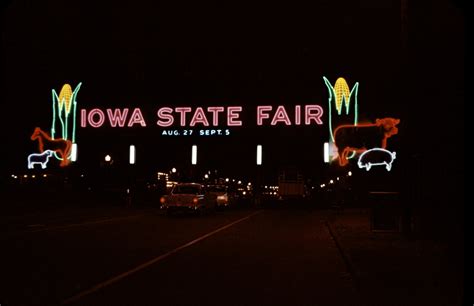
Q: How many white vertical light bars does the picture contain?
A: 5